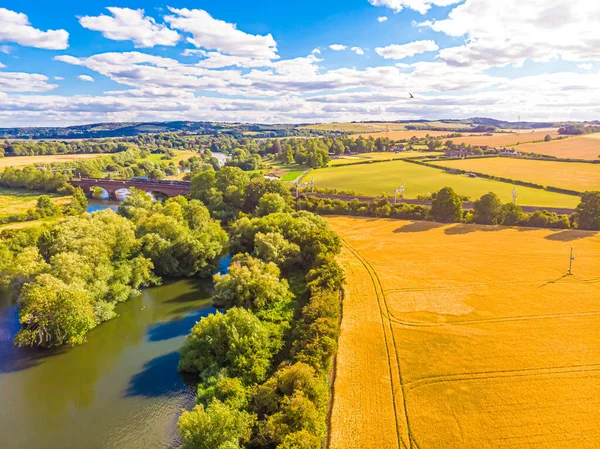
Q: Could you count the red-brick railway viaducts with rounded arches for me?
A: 1